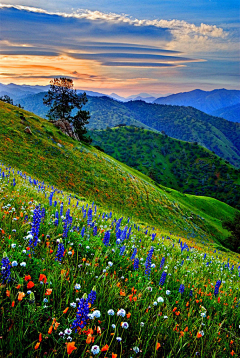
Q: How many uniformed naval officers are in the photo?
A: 0